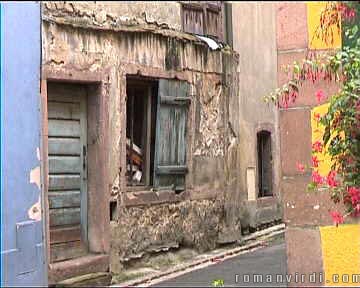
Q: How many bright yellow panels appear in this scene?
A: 3